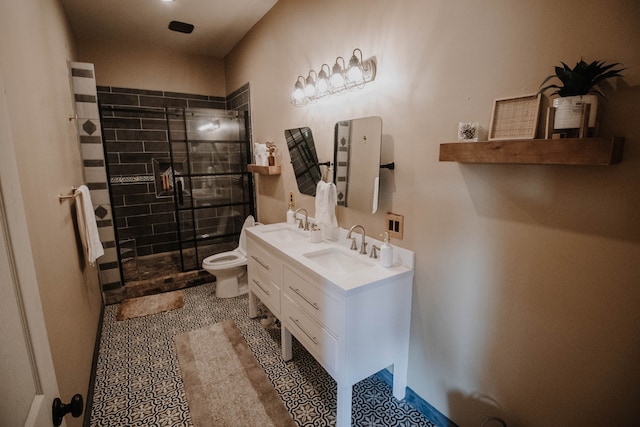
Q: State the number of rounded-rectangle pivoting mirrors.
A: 2